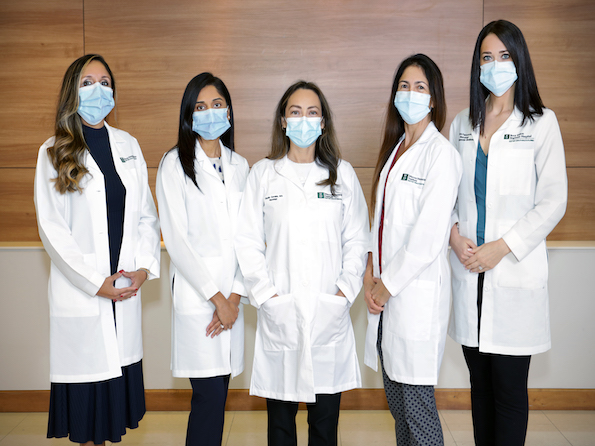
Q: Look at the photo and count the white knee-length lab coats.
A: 5